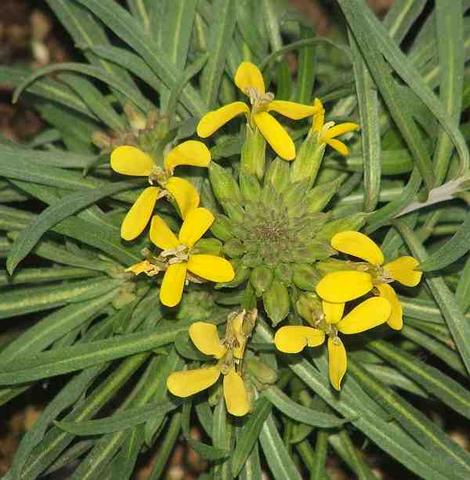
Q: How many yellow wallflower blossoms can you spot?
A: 7